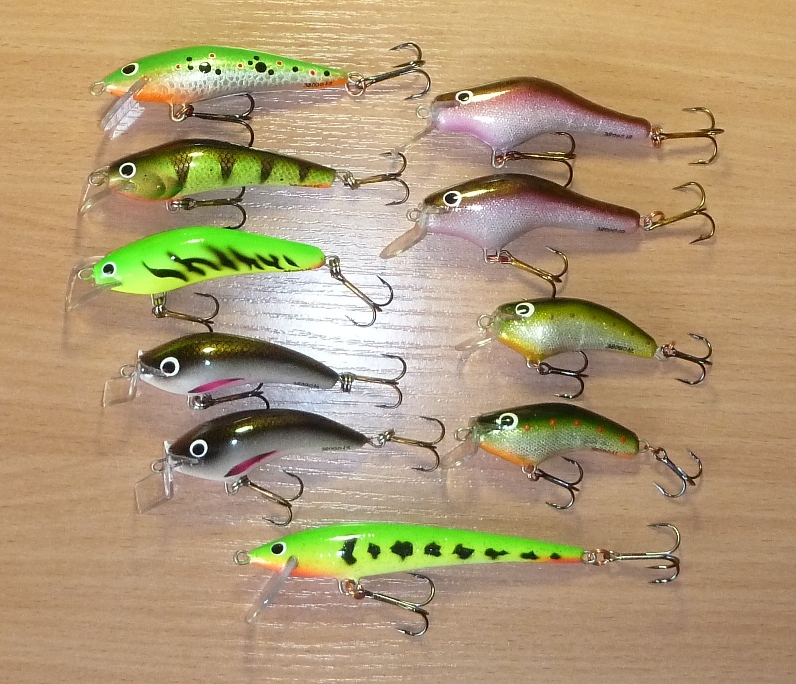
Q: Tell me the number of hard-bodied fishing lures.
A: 10